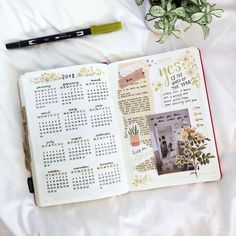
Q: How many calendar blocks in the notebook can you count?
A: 12